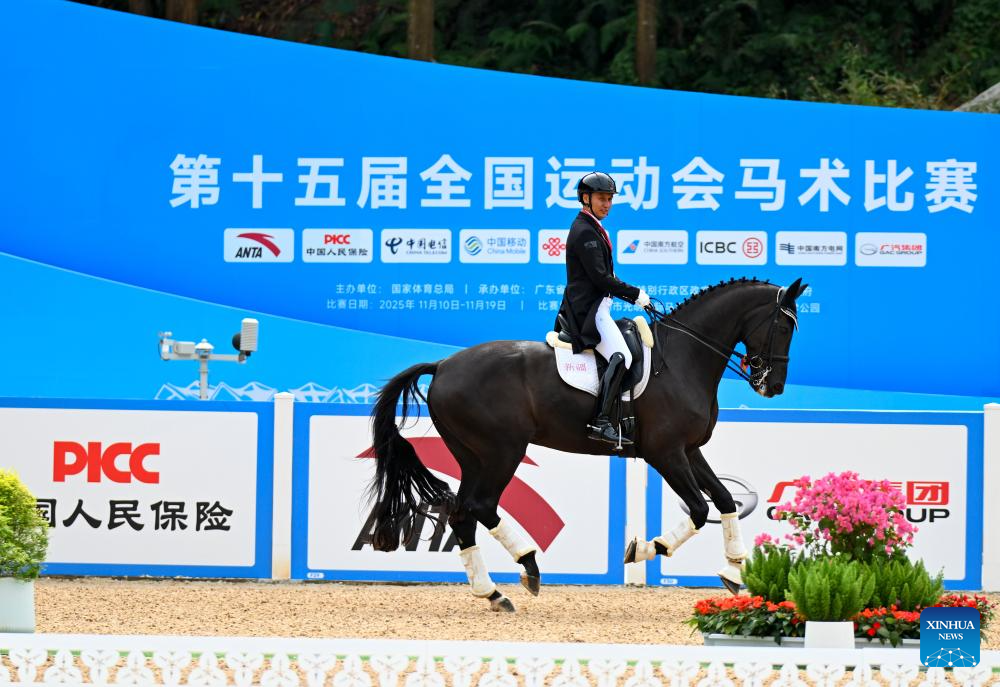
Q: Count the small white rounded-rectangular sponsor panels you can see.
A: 9